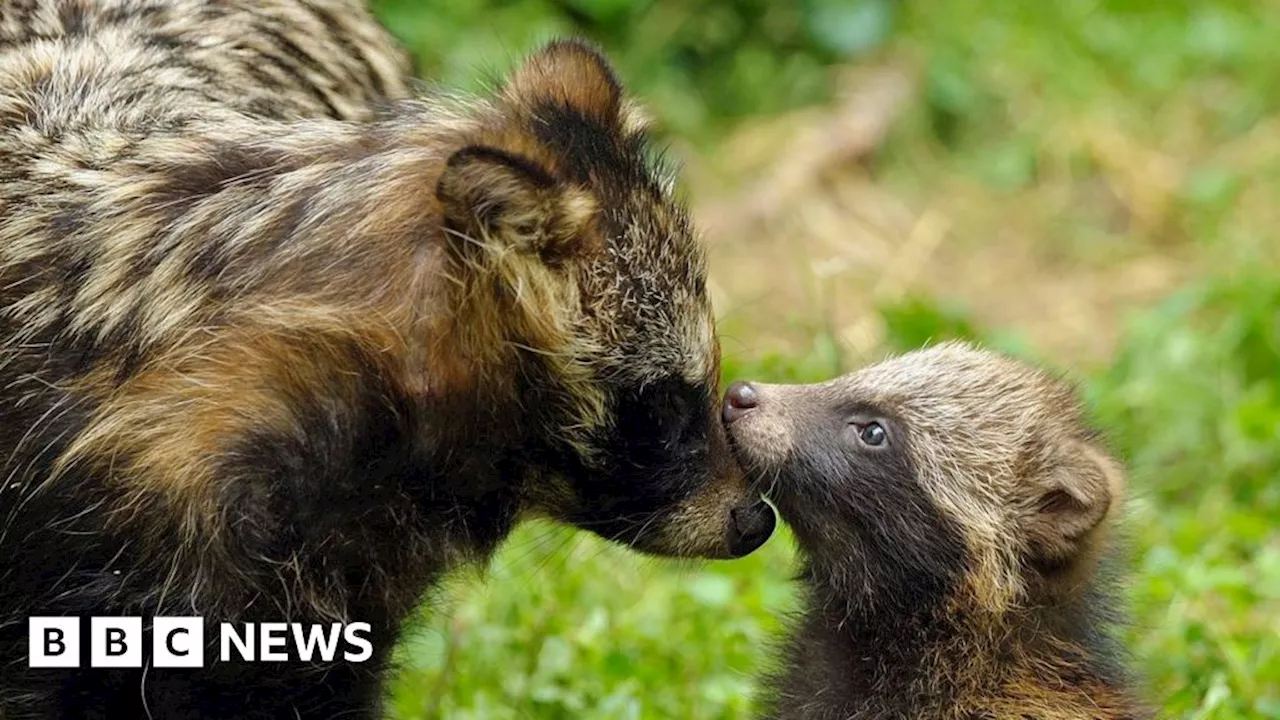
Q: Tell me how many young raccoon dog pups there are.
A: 1